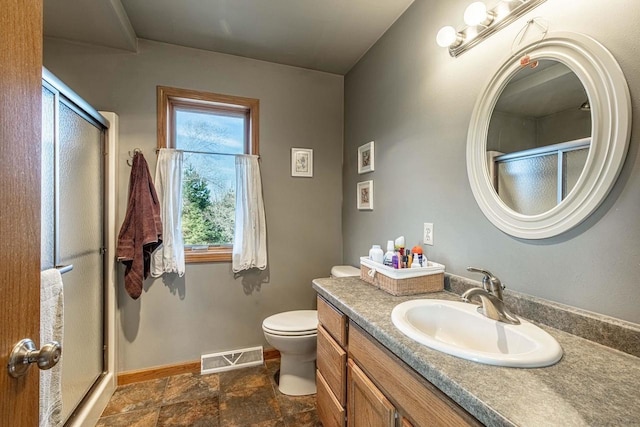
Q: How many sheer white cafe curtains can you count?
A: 2